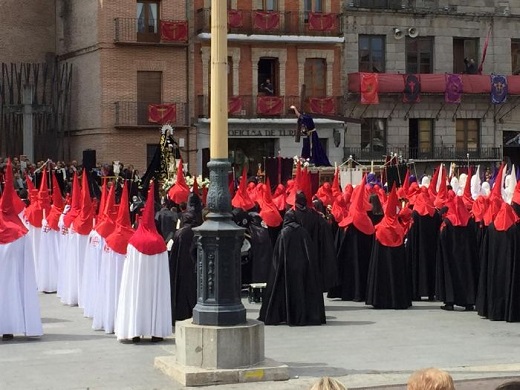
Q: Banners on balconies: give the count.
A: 12